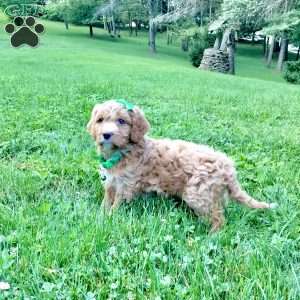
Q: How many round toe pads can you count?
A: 4